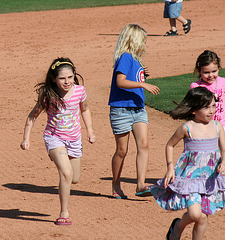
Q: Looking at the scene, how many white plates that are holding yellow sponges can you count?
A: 0